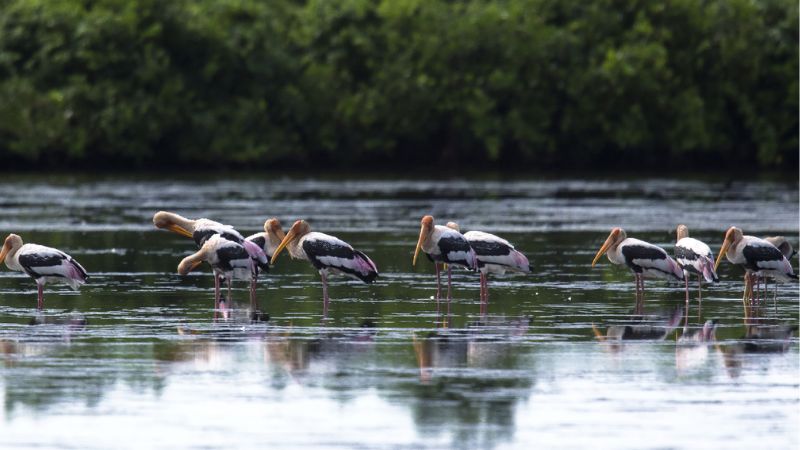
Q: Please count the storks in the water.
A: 11